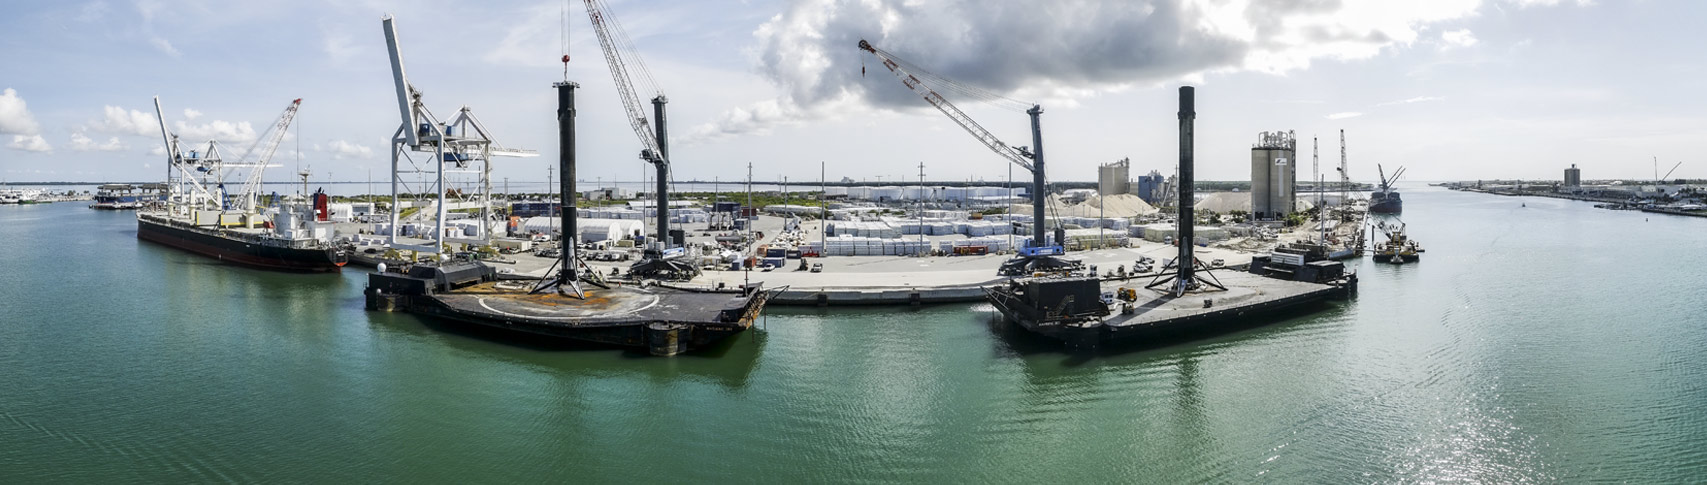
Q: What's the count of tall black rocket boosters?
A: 2